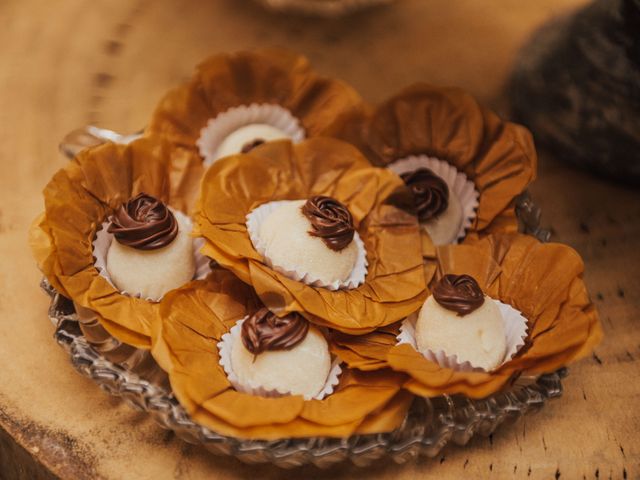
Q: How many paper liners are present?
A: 6